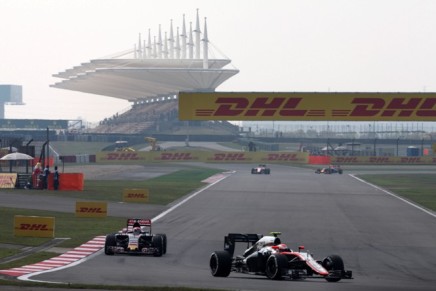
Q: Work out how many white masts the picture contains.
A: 13